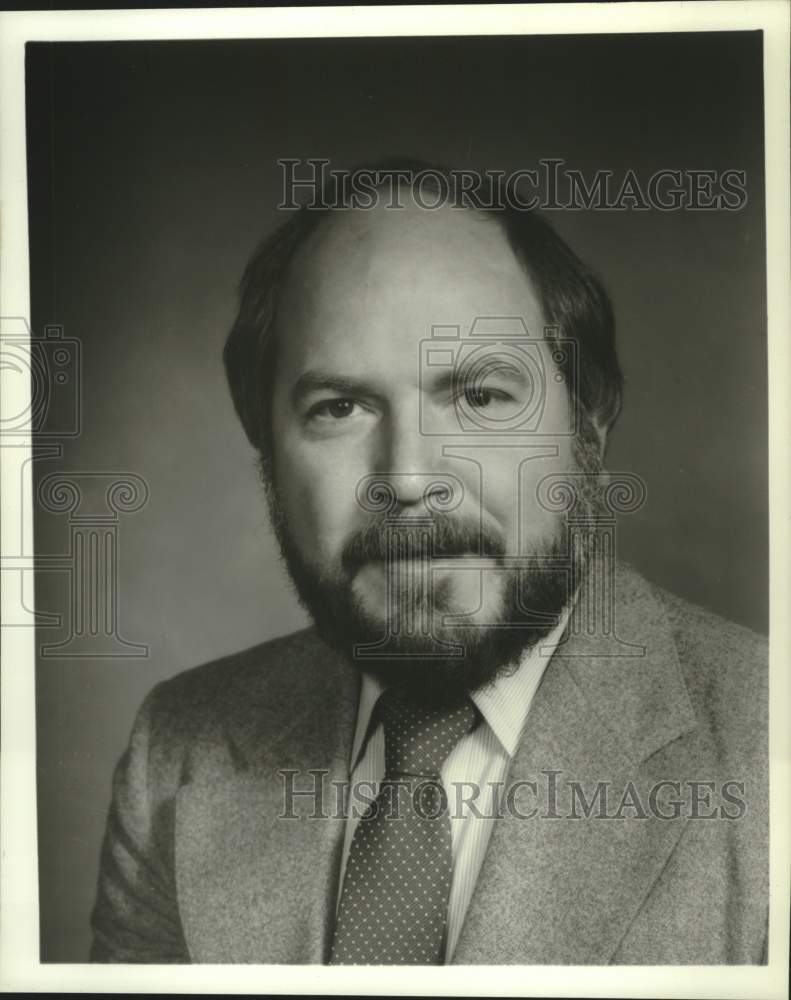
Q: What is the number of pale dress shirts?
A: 1